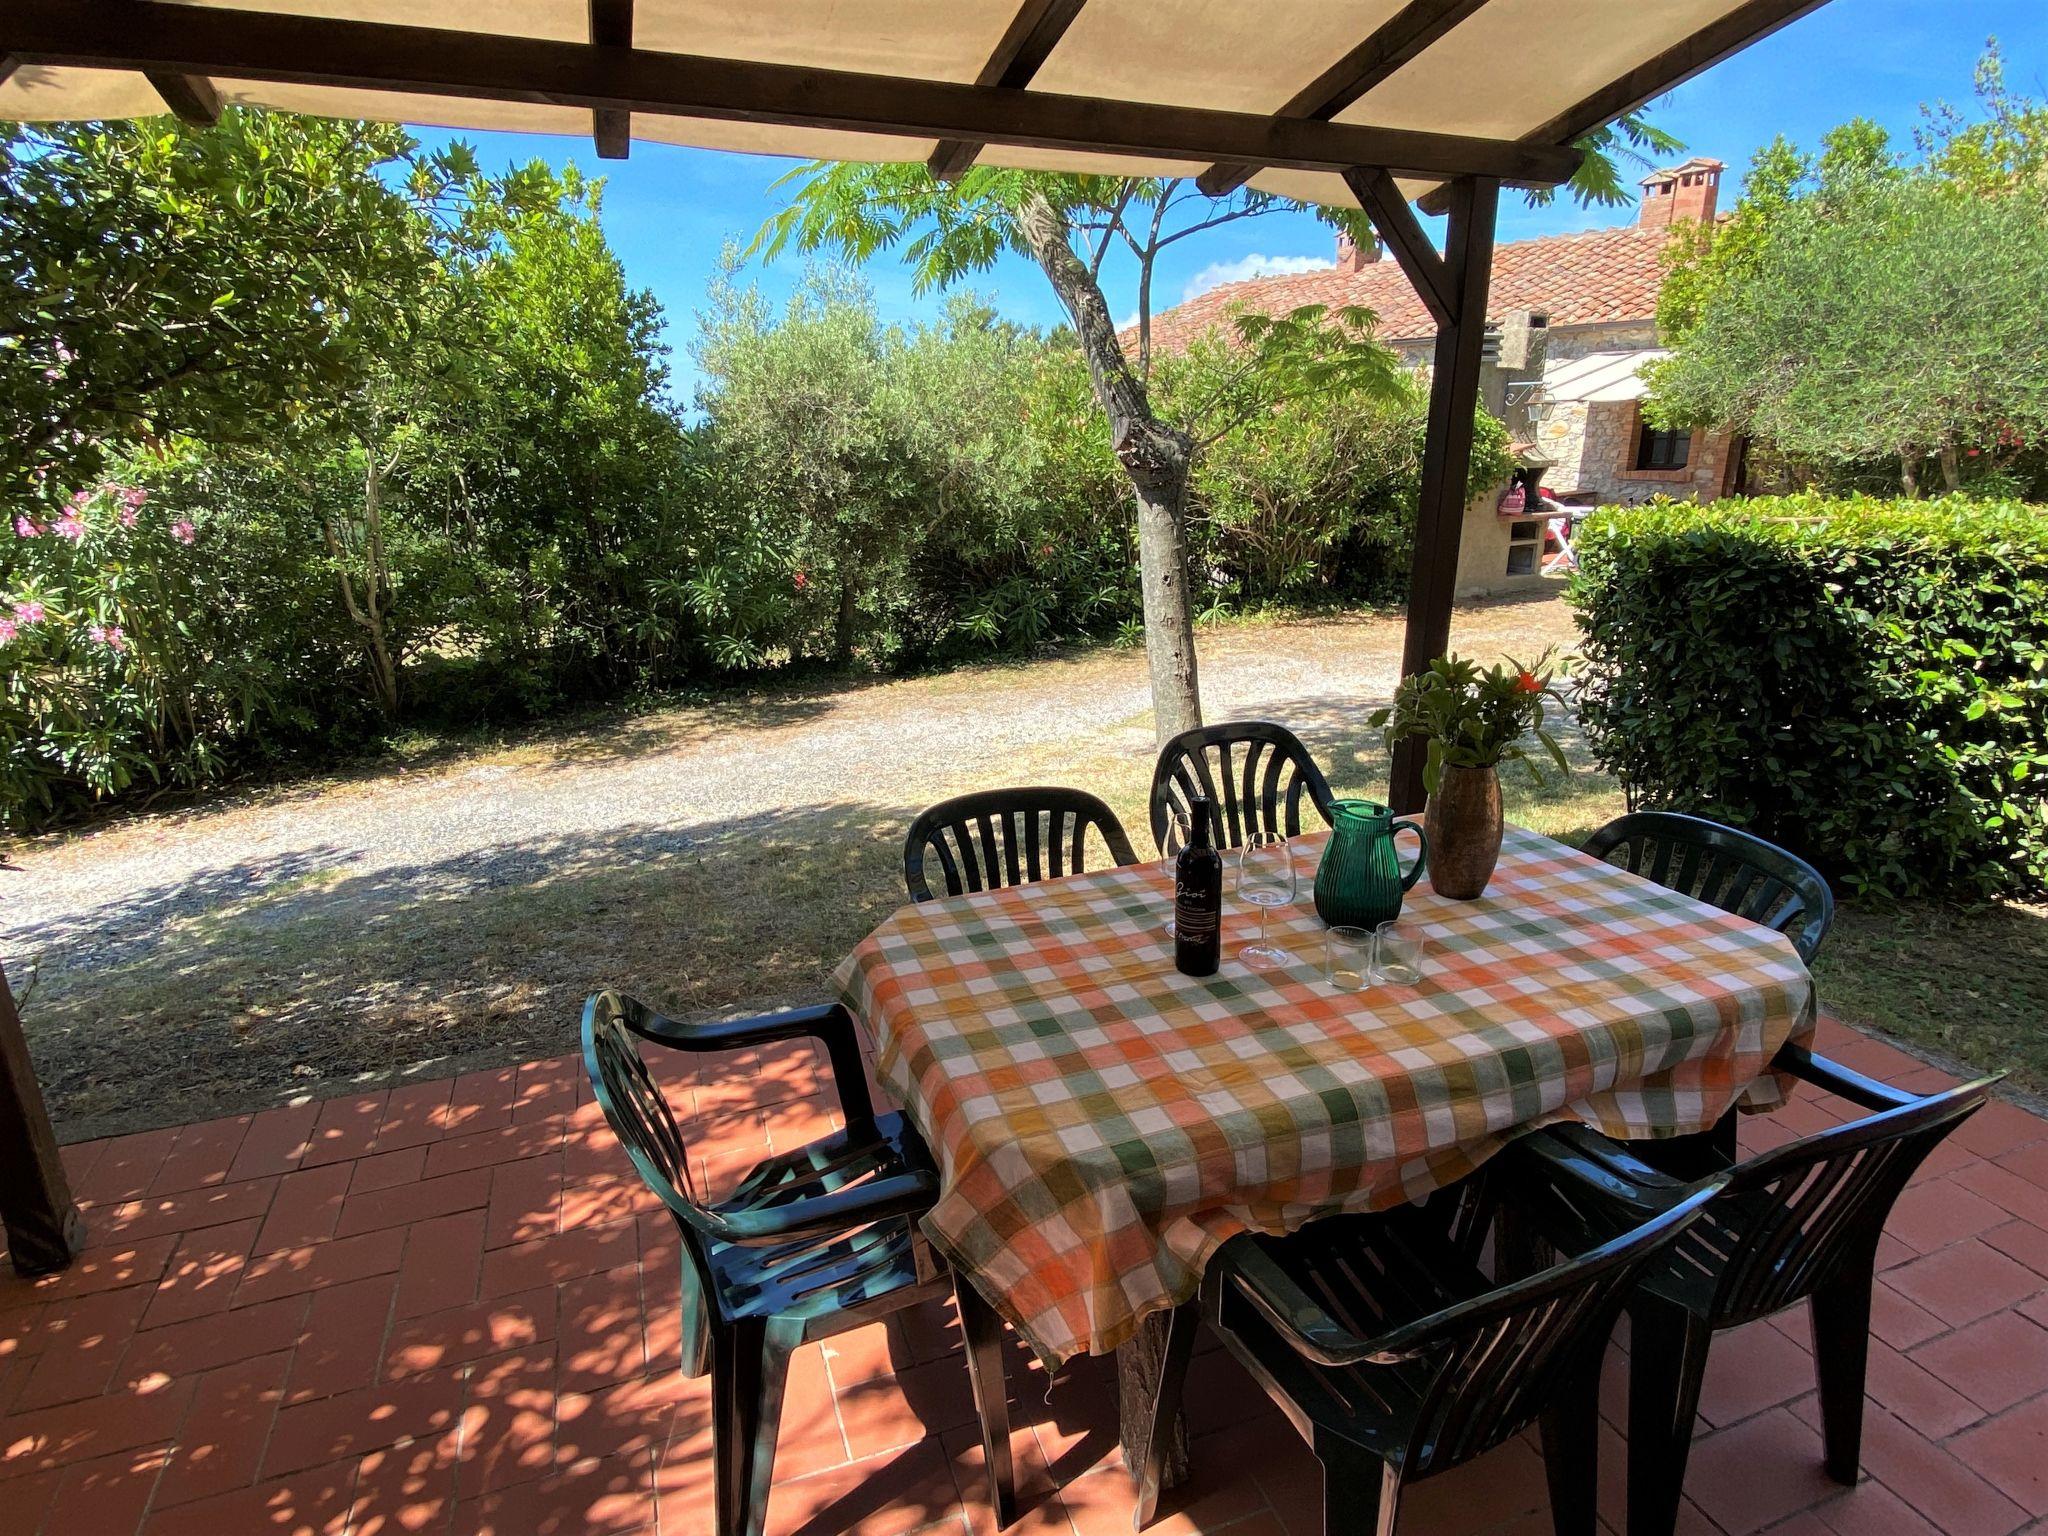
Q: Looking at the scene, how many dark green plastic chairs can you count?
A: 6